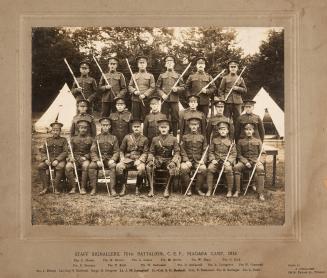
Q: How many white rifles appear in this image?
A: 12